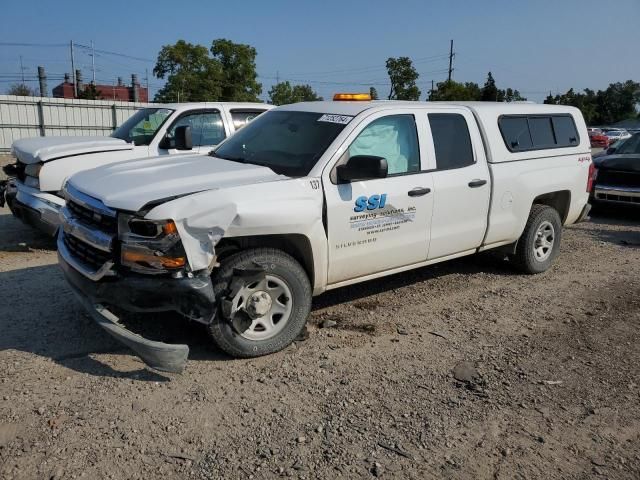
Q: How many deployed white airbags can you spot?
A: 1